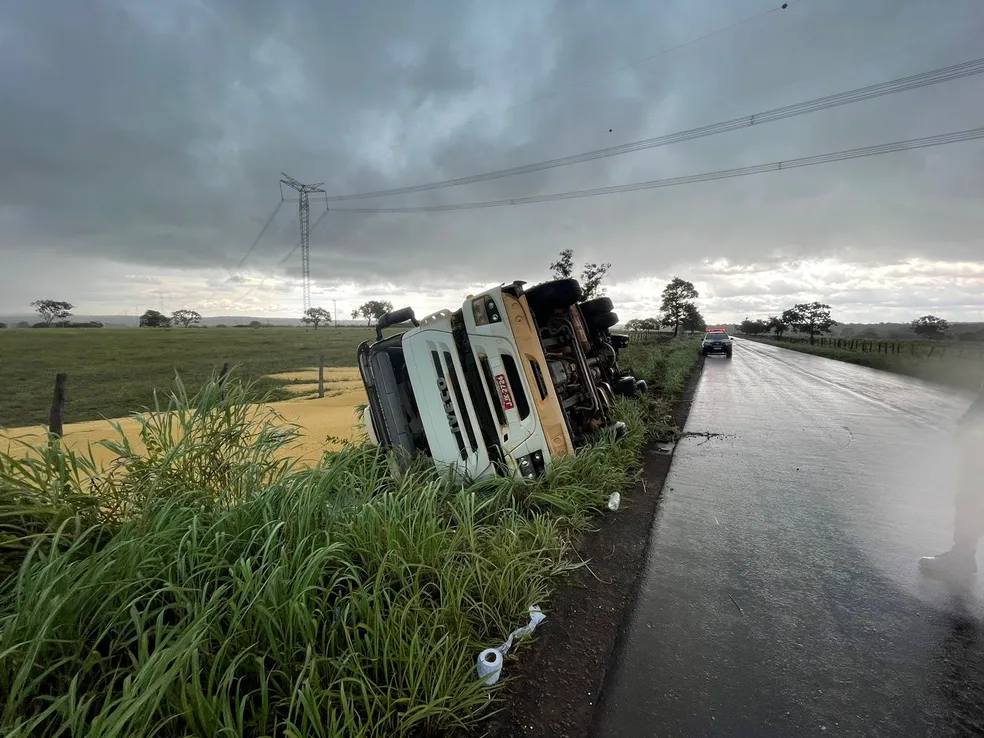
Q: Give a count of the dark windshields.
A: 2